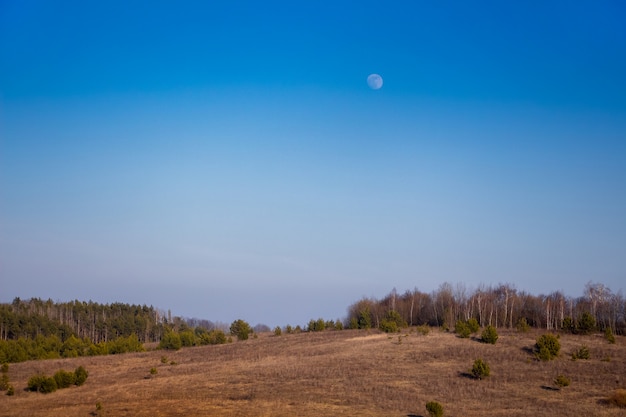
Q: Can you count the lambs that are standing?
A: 0